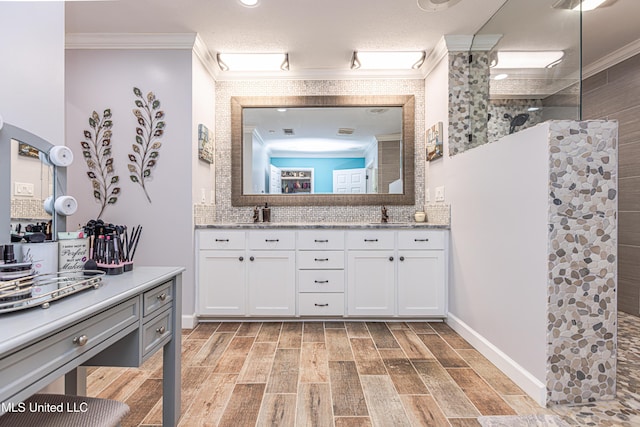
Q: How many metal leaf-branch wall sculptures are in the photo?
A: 2